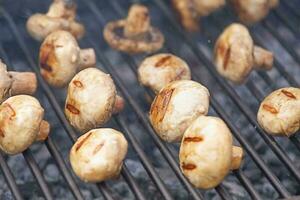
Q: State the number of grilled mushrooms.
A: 14